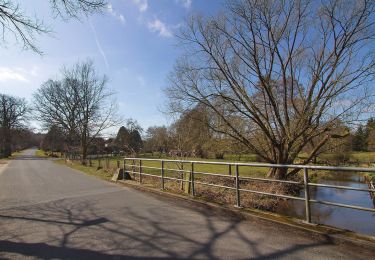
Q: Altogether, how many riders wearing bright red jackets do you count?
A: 0